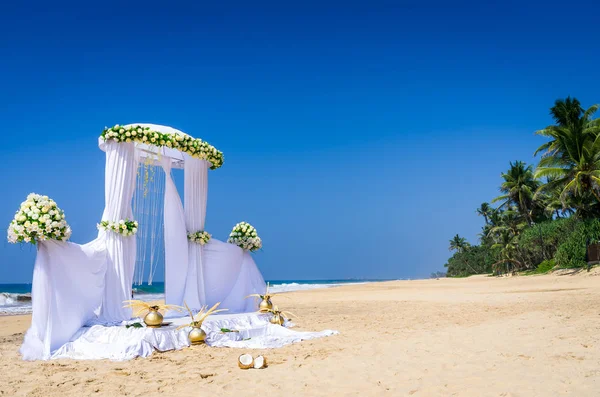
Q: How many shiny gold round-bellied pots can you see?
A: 4